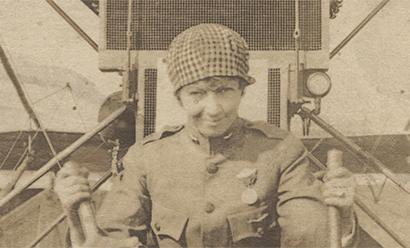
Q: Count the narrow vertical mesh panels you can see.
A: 2